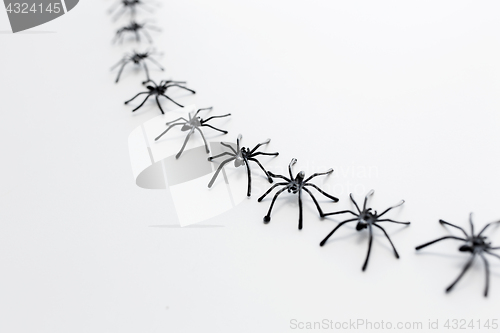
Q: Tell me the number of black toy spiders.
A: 9